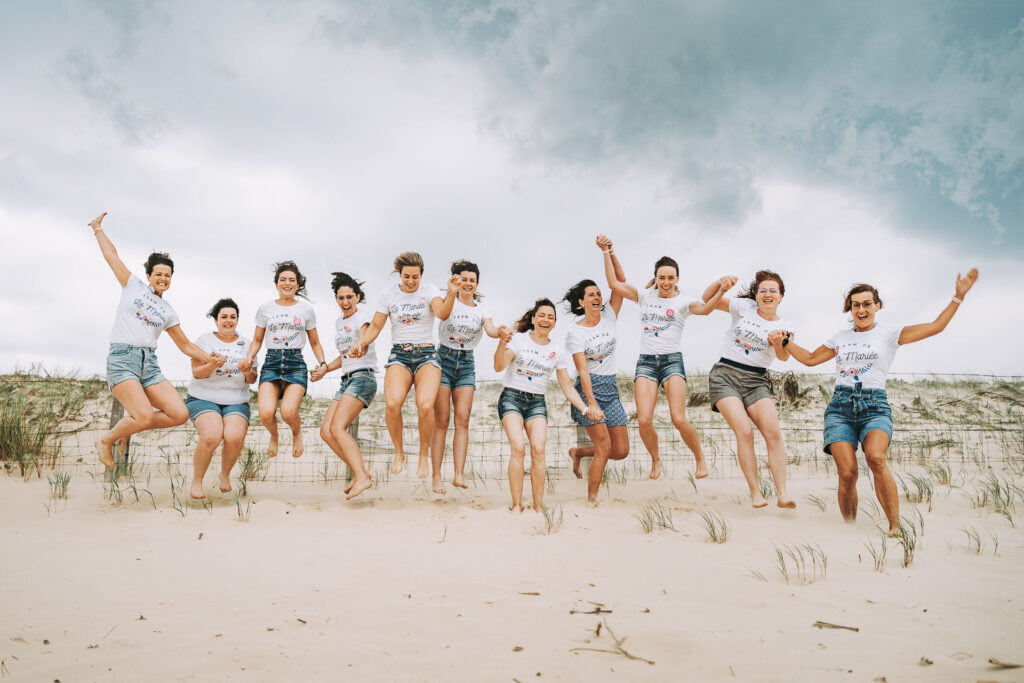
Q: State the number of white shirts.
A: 11